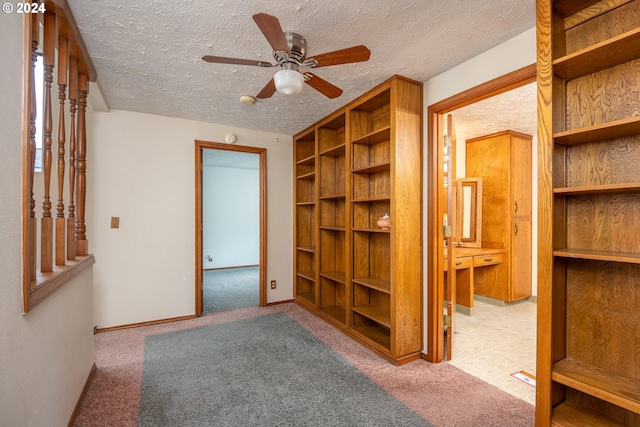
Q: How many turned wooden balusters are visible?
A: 5